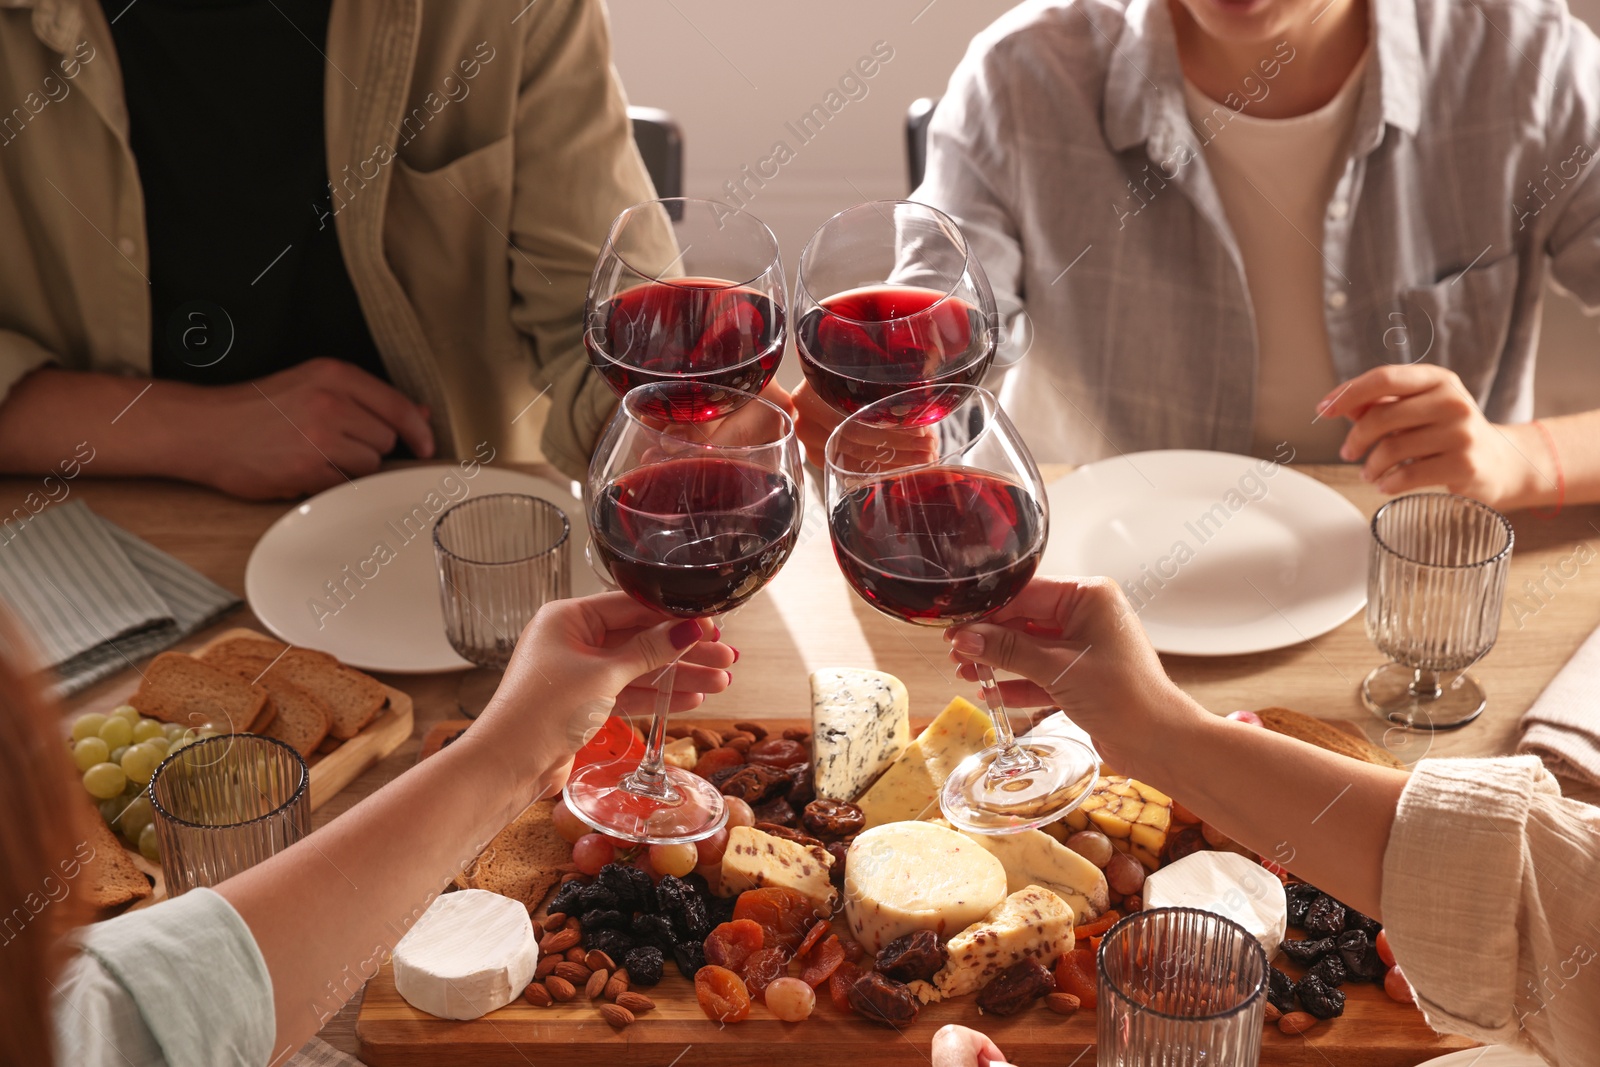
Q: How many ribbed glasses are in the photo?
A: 4